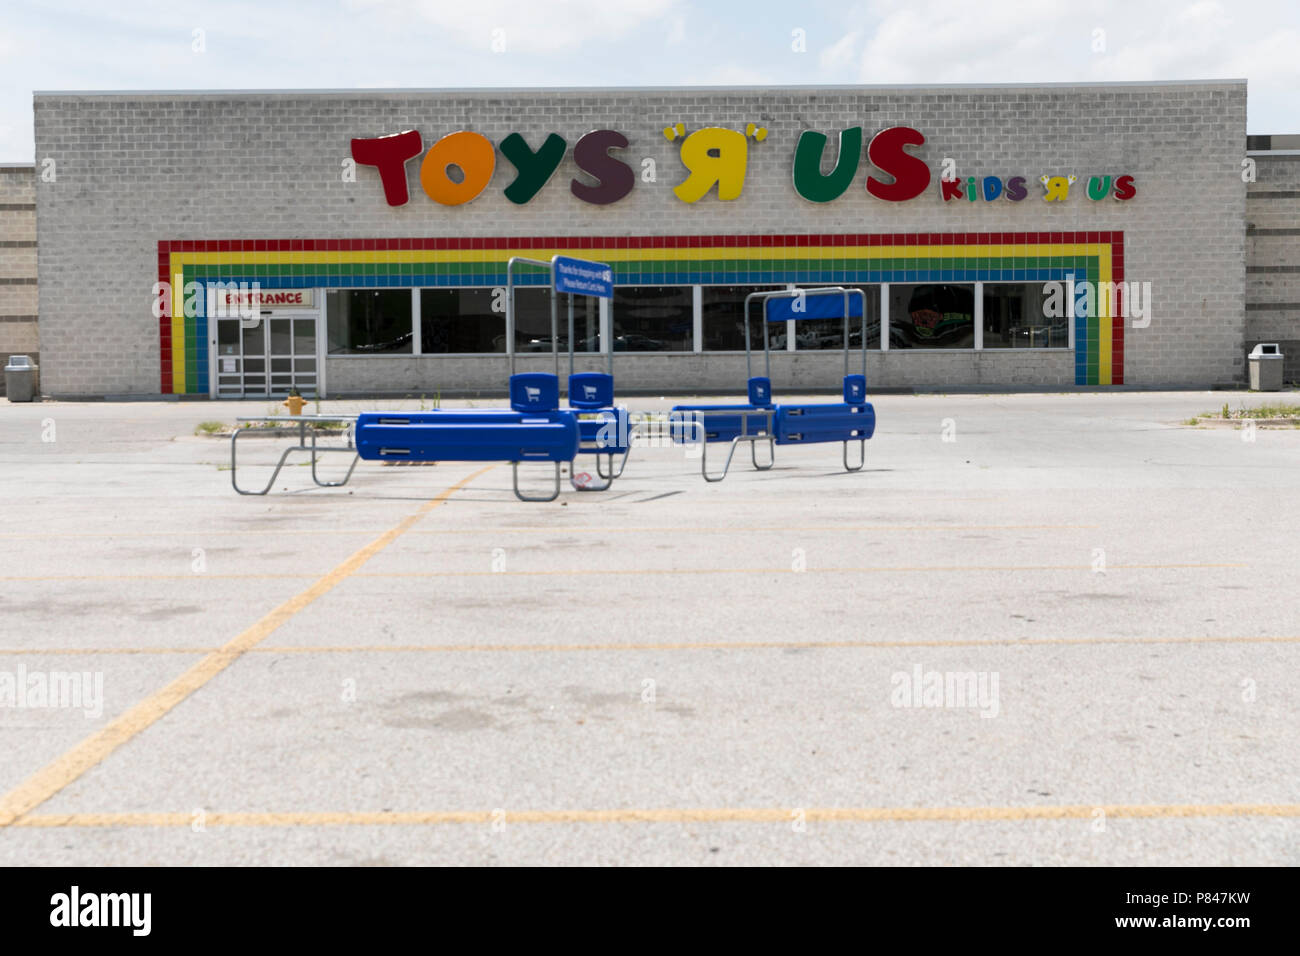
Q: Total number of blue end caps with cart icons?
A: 4